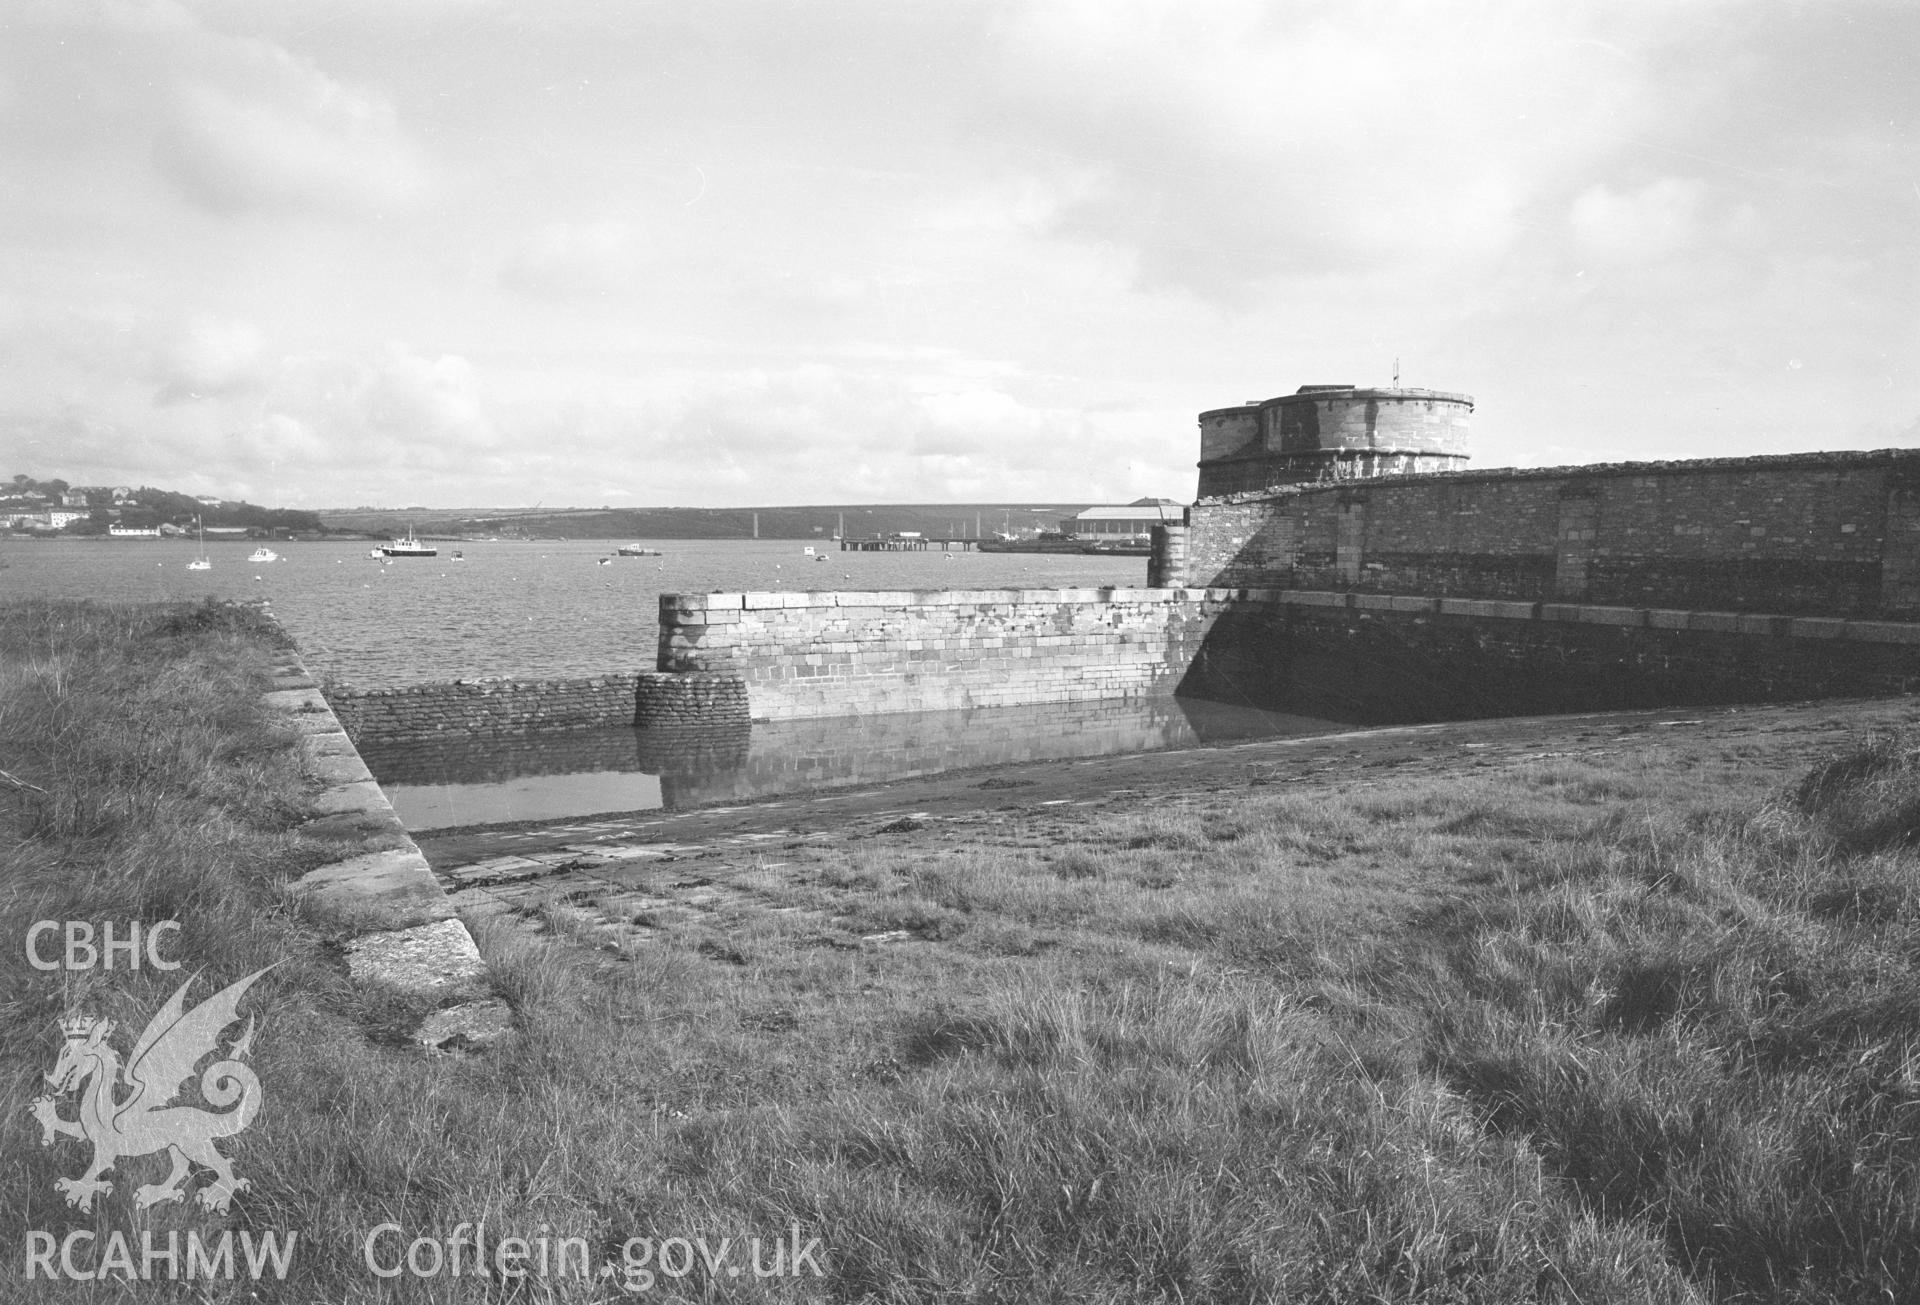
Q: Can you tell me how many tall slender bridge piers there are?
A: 3